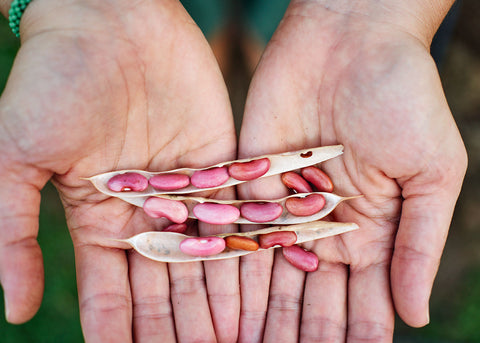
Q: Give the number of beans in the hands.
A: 15